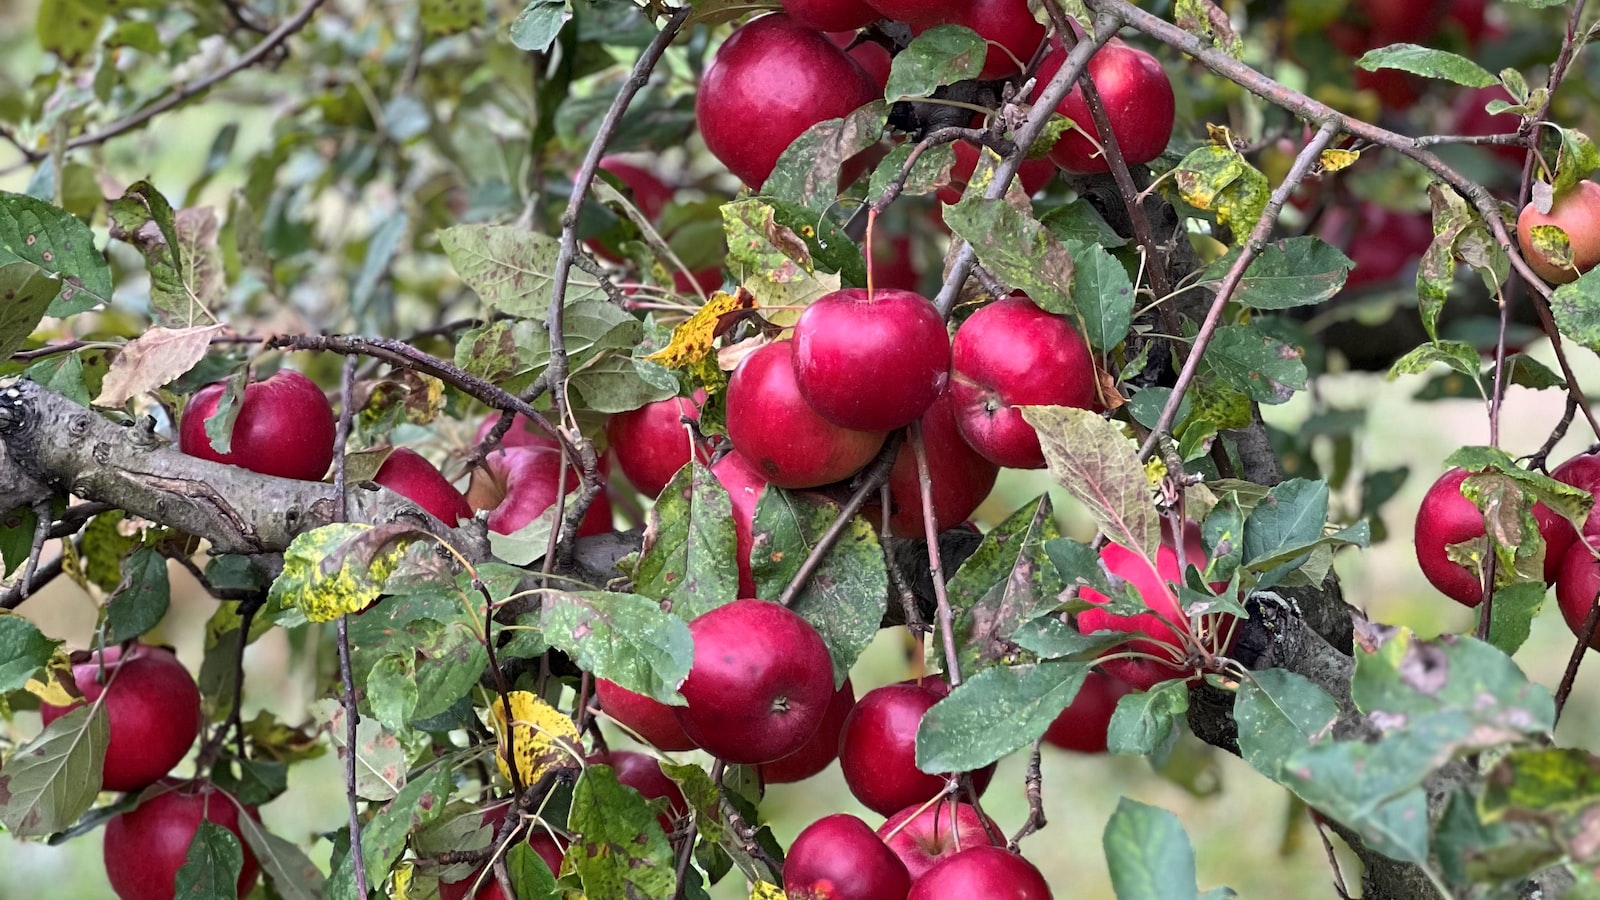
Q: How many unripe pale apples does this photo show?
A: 1